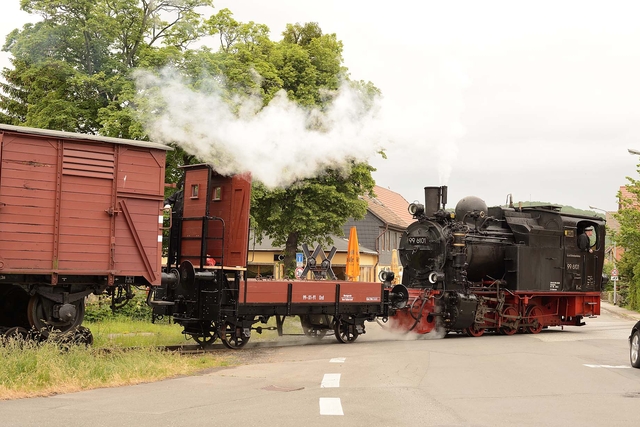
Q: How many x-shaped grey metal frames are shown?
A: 2